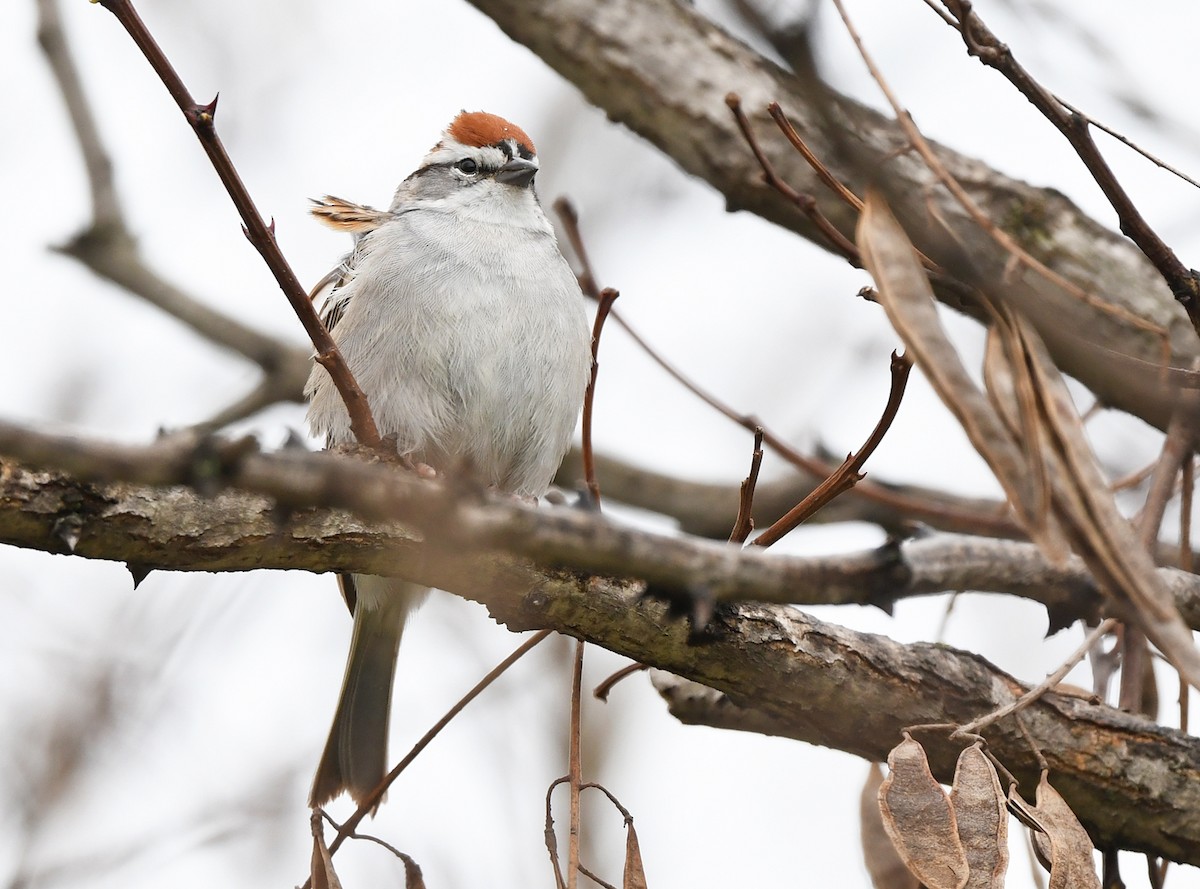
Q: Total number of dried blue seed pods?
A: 0